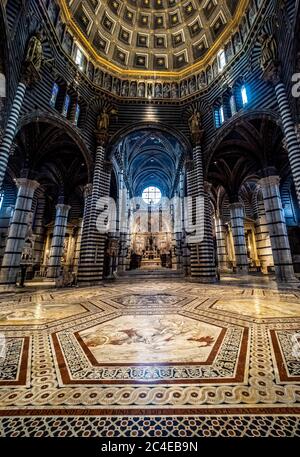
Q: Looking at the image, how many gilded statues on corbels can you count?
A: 4